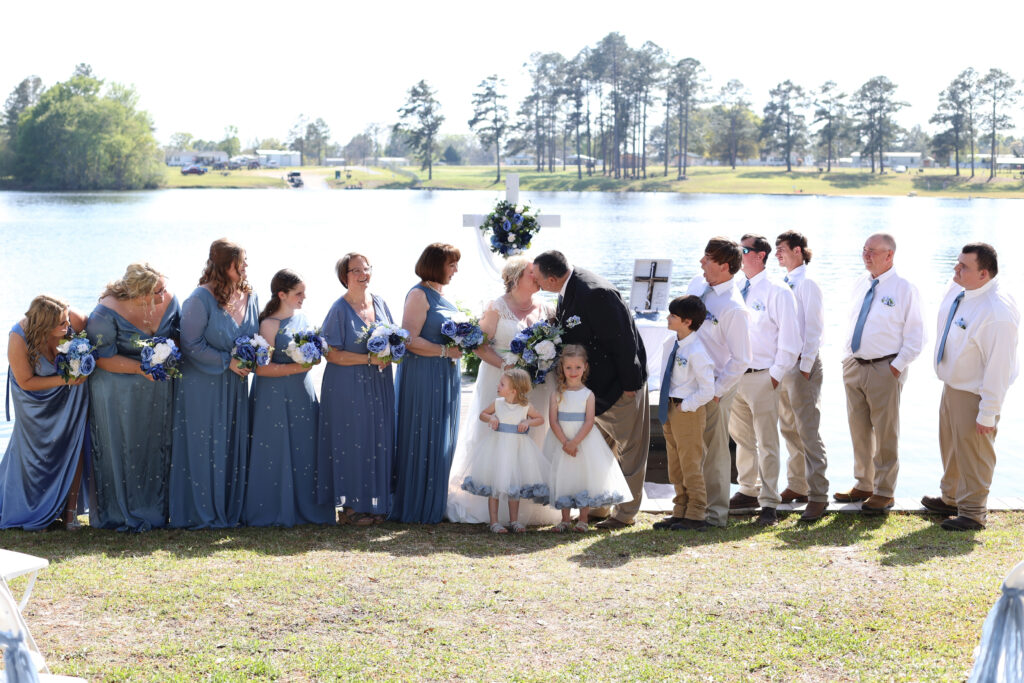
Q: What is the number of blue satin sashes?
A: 2